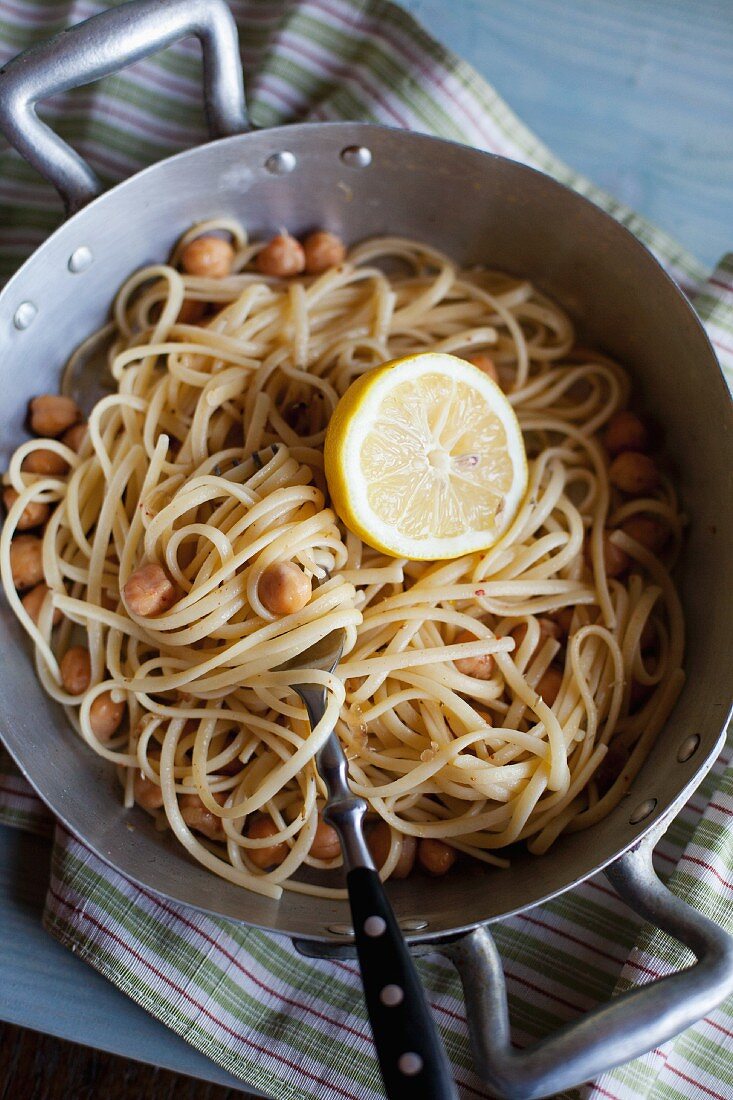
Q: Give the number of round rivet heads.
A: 11